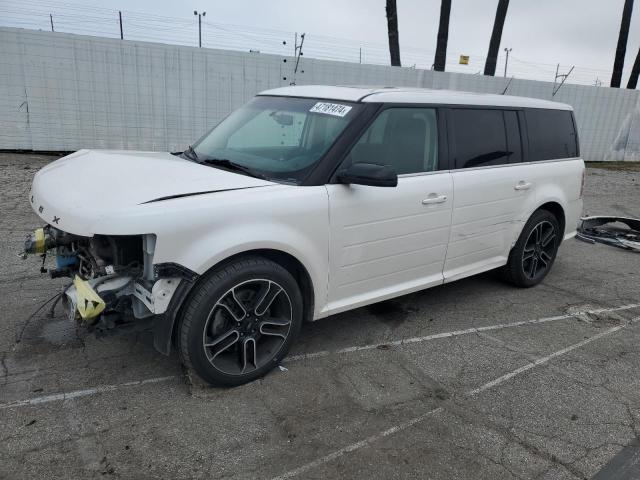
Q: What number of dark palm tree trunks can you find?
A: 5